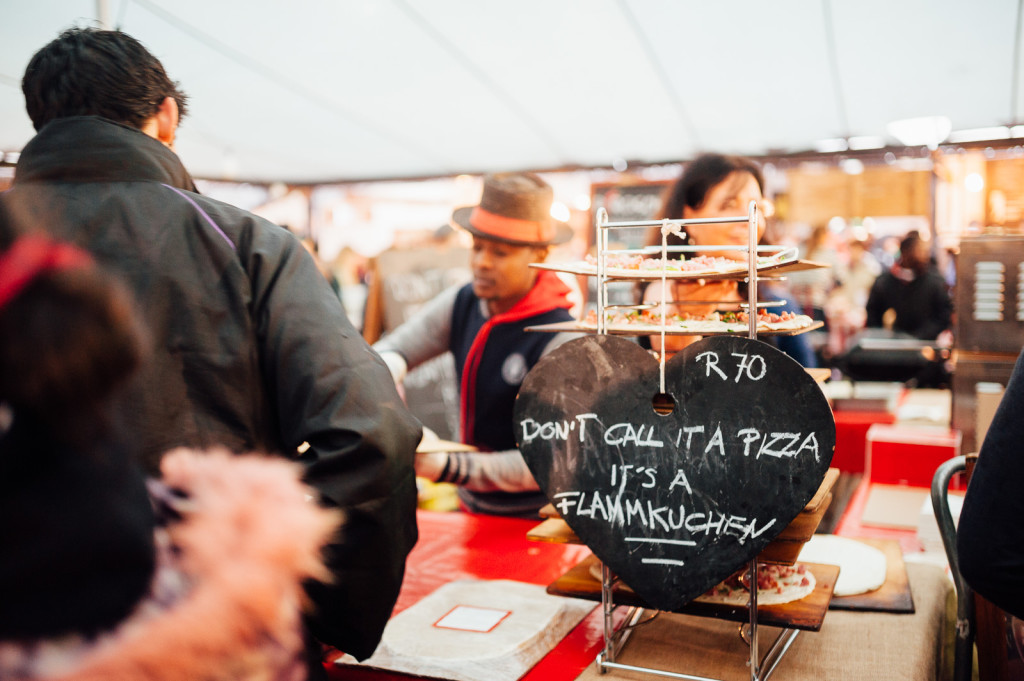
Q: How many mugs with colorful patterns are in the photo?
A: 0